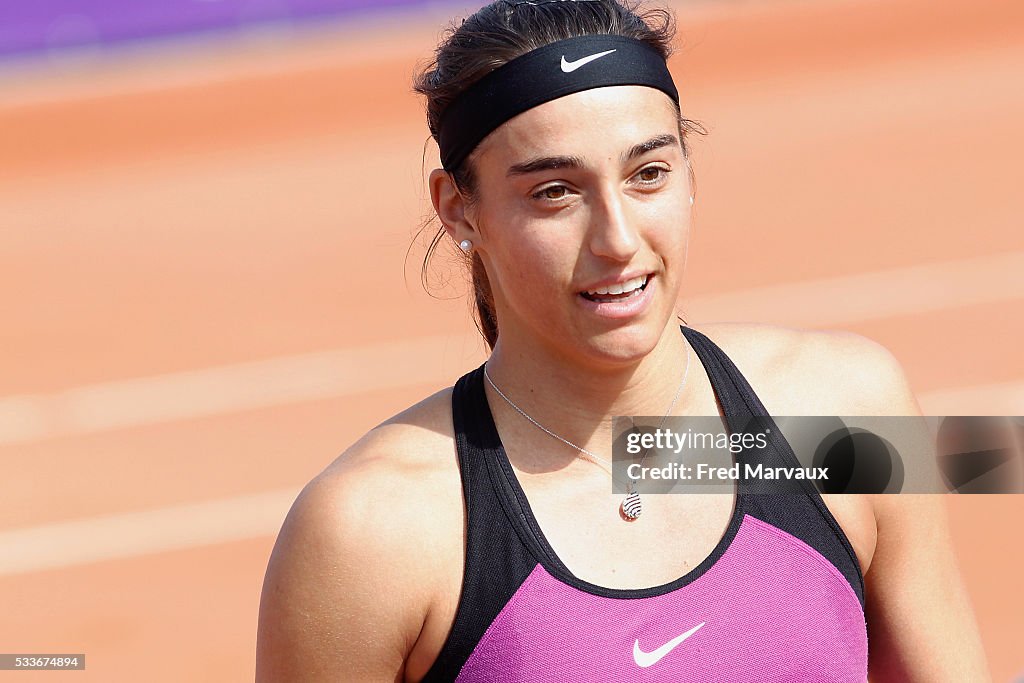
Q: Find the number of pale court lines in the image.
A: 2